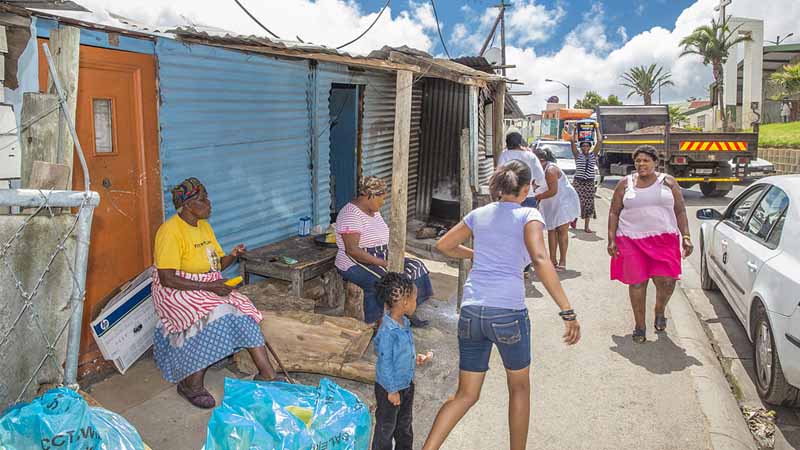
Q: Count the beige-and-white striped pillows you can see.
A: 0